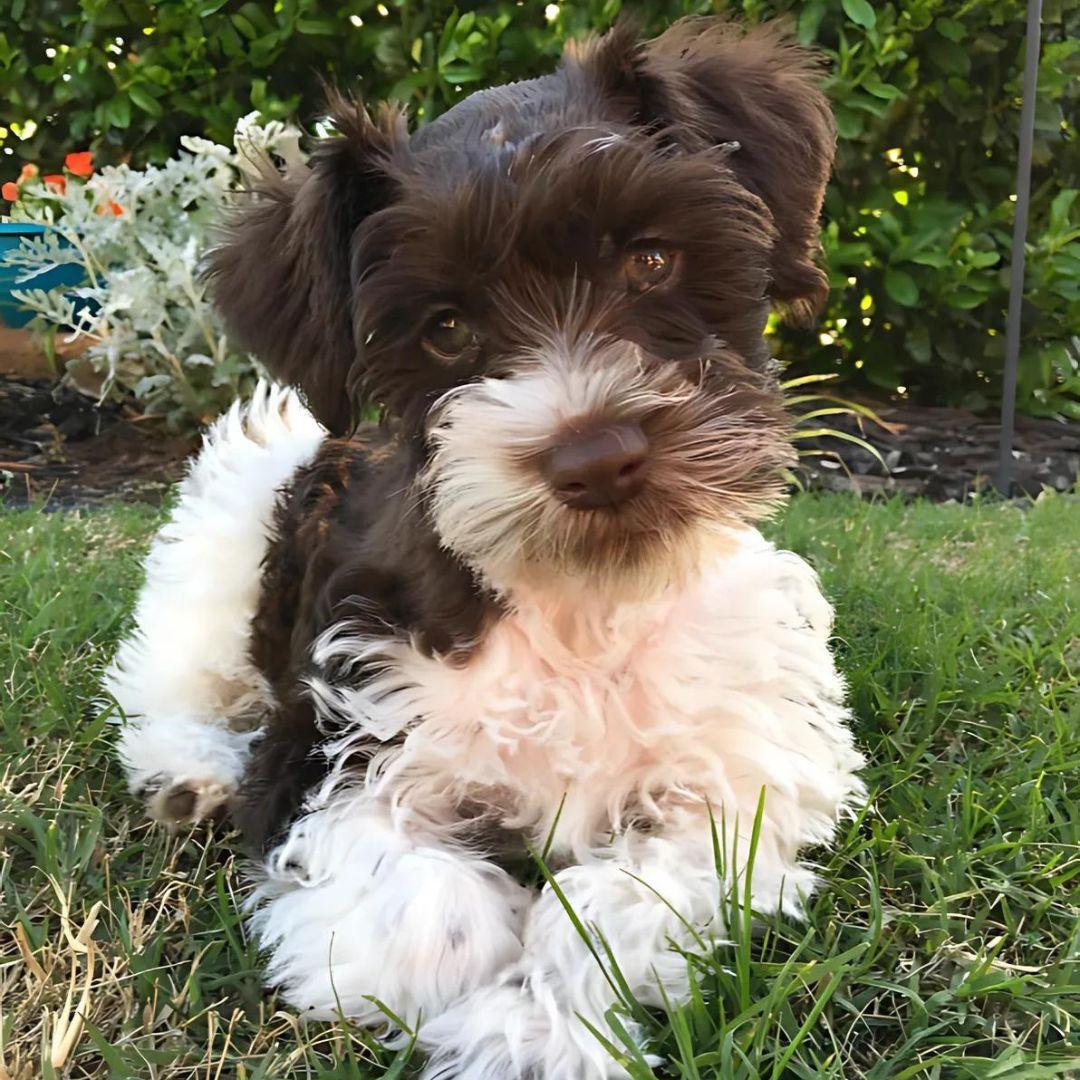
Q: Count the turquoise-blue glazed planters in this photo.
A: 1